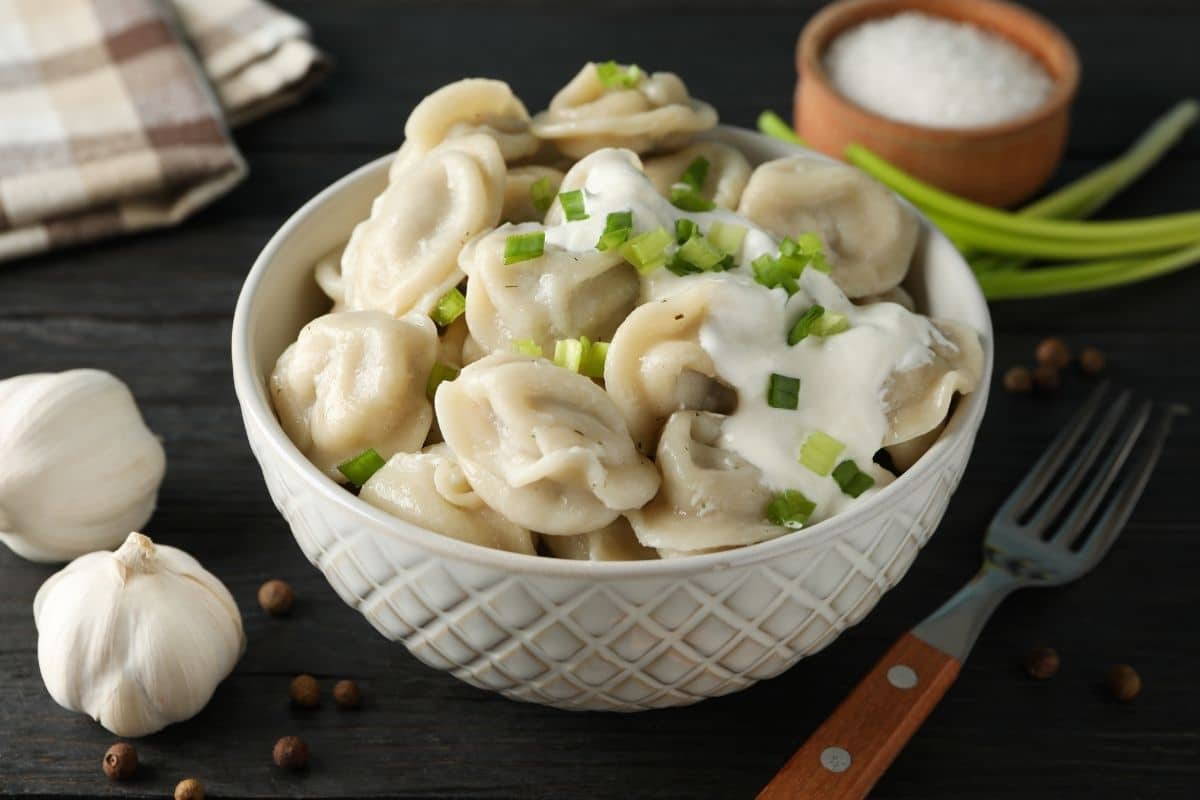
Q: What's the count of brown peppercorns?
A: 12